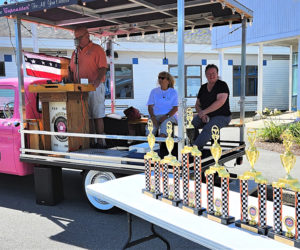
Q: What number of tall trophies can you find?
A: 6